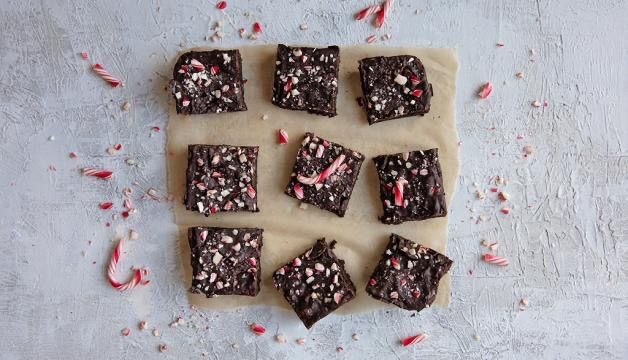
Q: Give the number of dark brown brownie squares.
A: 9